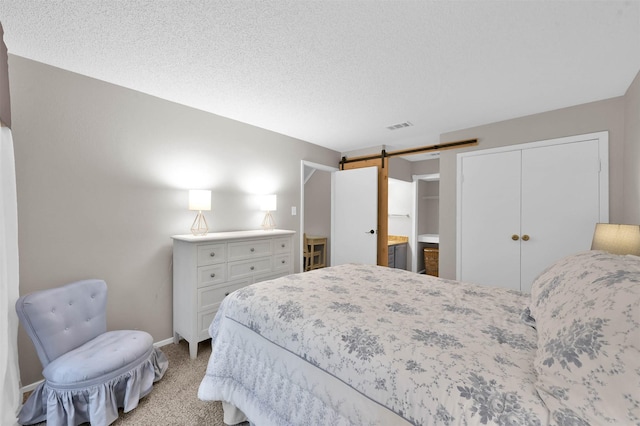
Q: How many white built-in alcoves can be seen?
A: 1